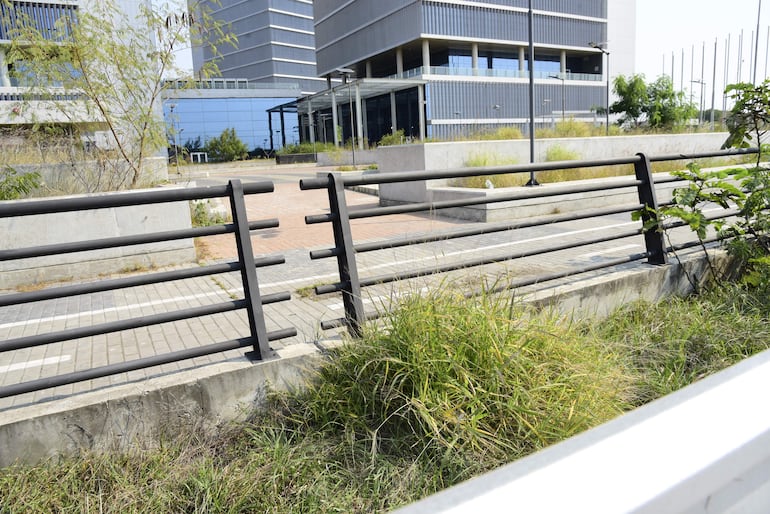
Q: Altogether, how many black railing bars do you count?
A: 10